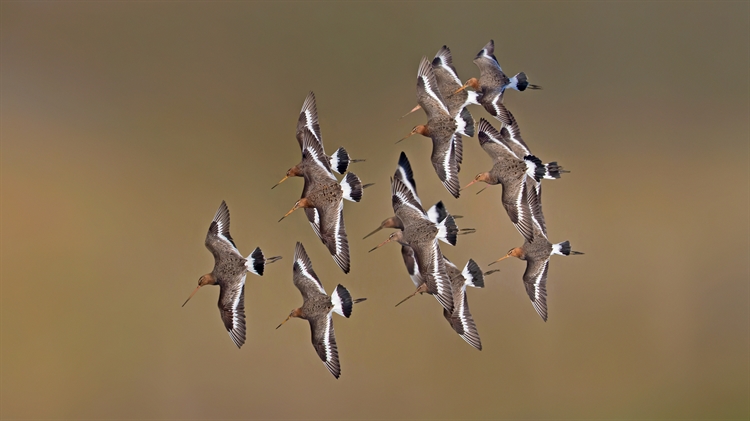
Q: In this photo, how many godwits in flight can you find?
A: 13